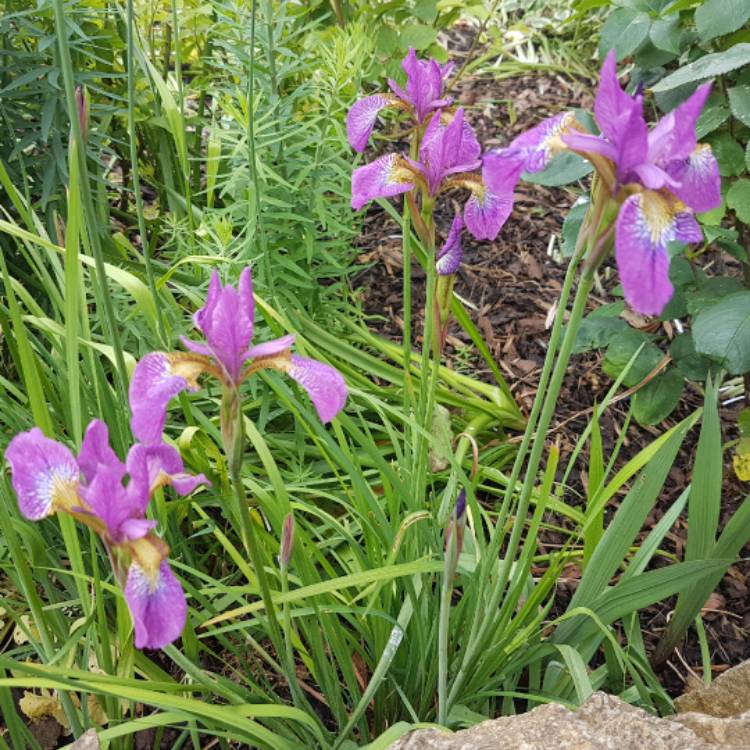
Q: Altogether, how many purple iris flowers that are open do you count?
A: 5